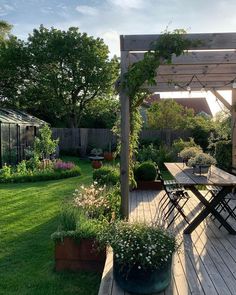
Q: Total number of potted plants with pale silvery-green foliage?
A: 2